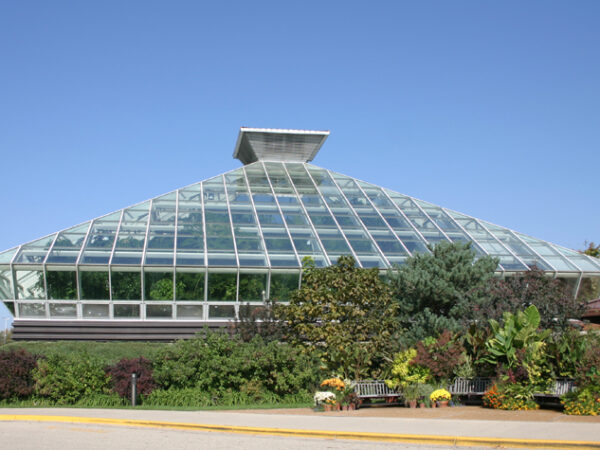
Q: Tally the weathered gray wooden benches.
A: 3